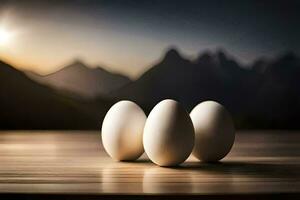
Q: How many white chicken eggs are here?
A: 3